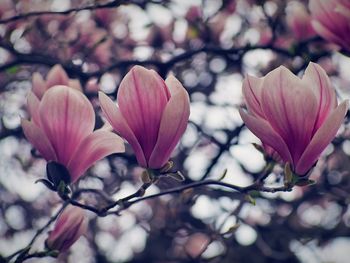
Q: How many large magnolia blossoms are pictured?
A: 3